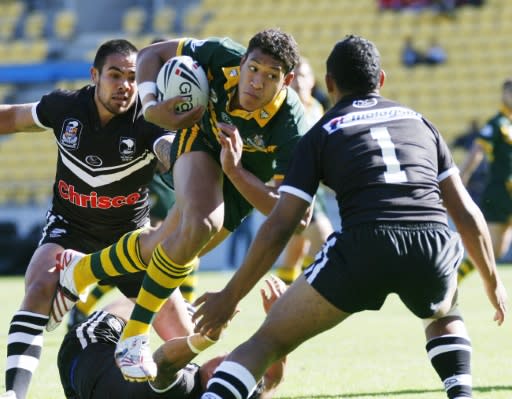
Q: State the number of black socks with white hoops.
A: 3